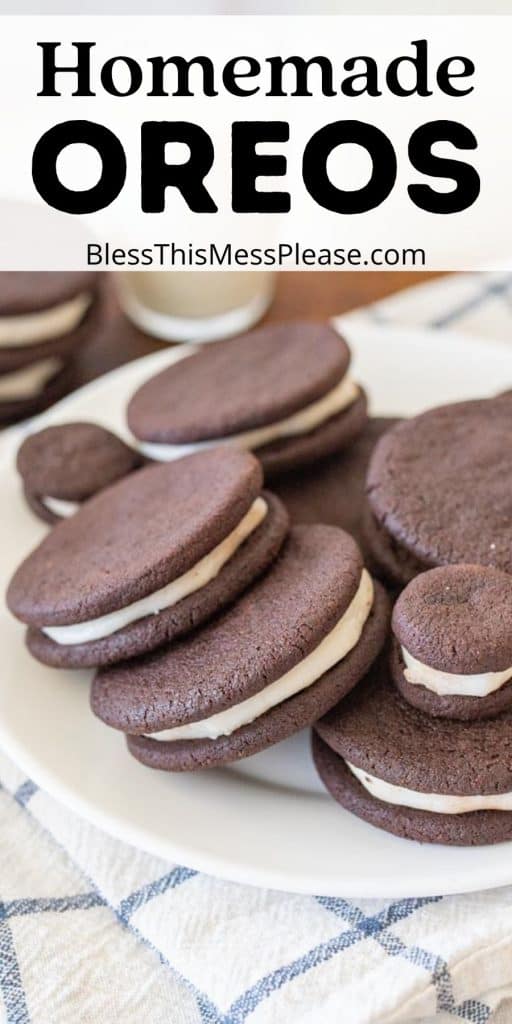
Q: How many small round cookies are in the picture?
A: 2